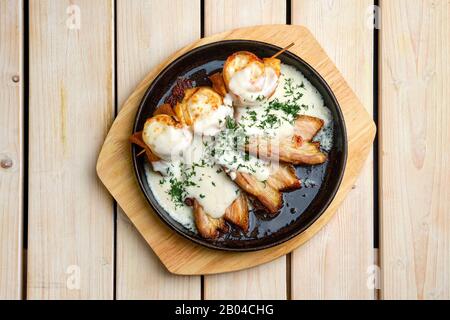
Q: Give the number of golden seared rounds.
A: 3